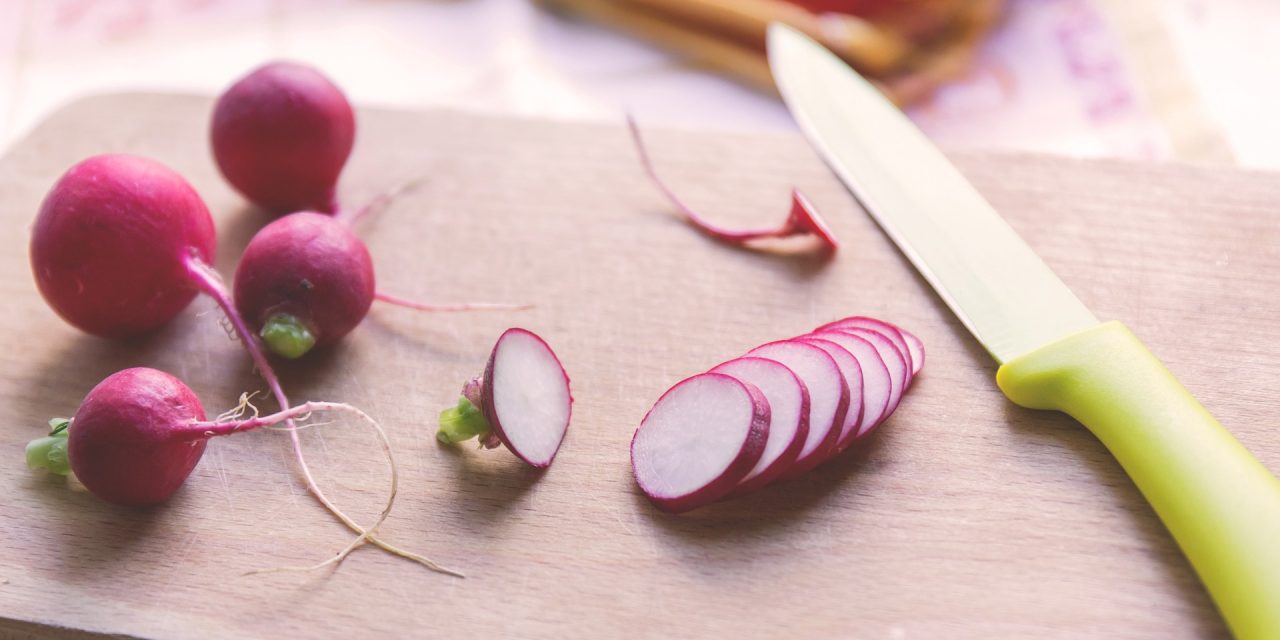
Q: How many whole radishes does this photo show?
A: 4